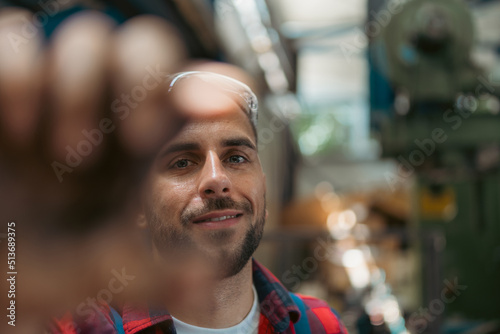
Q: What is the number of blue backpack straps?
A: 2